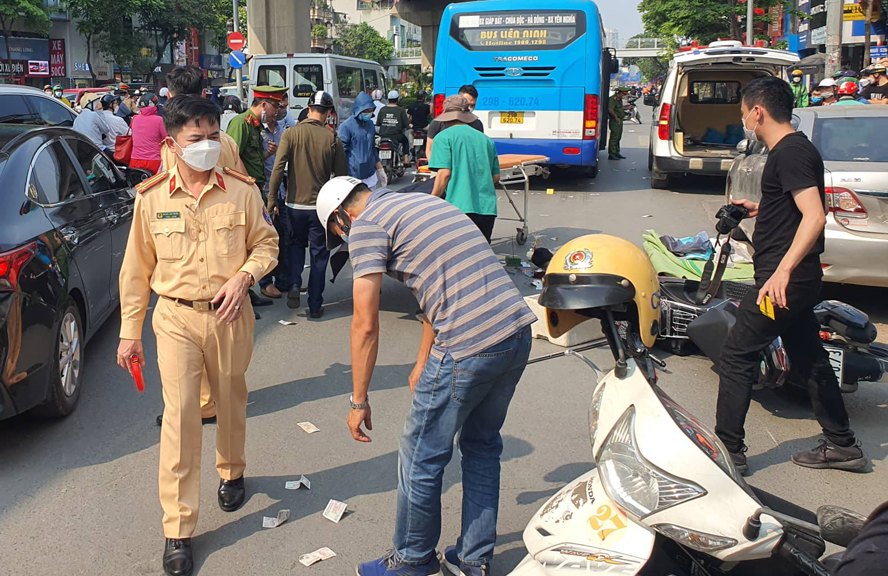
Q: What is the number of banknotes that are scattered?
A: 5